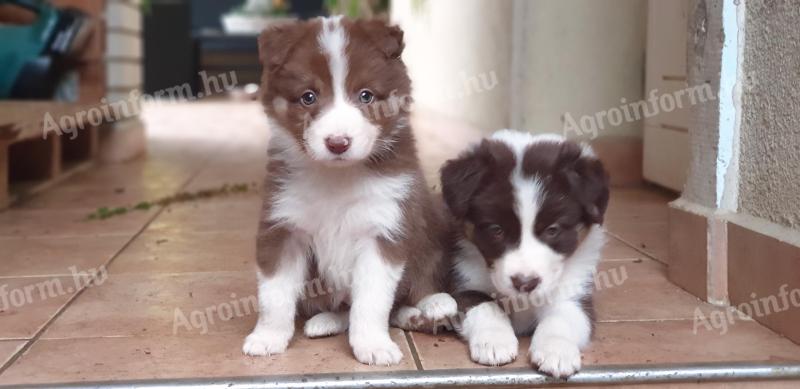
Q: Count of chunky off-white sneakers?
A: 0